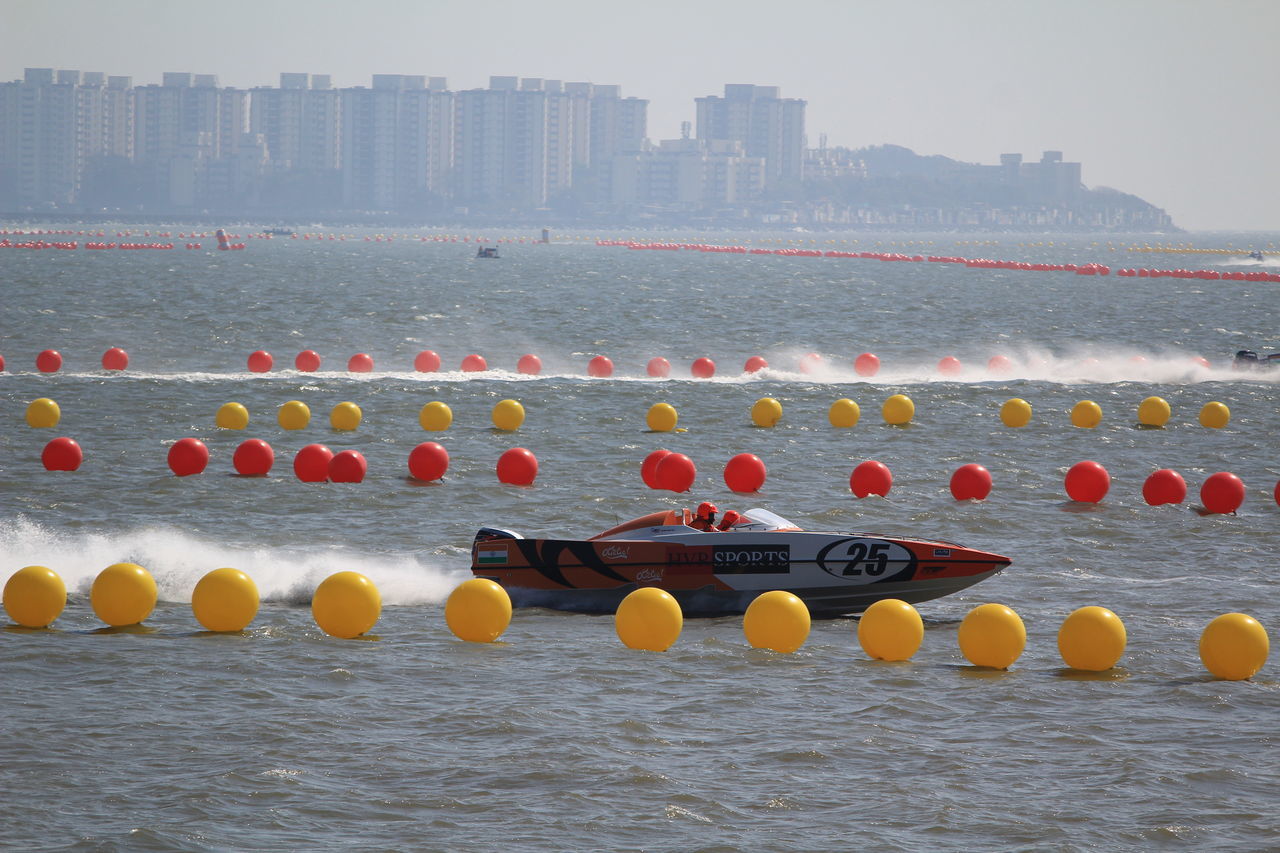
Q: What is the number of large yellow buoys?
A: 11